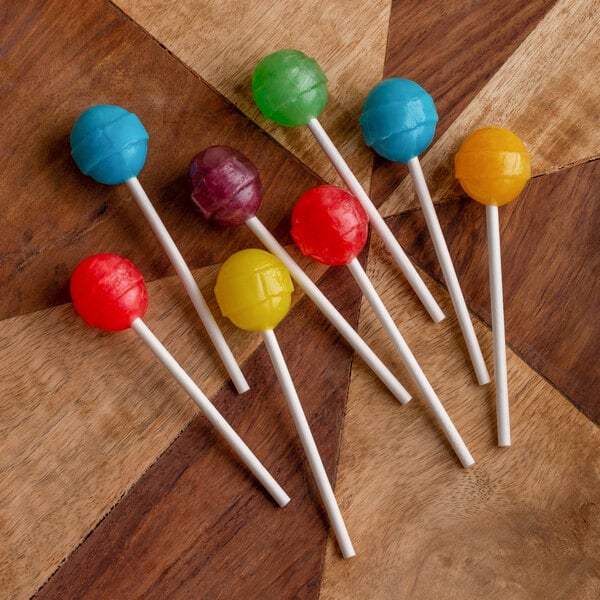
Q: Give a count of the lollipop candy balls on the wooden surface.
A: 8